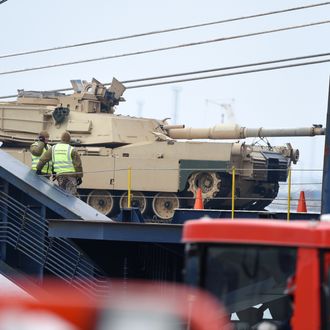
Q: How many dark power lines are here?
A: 4